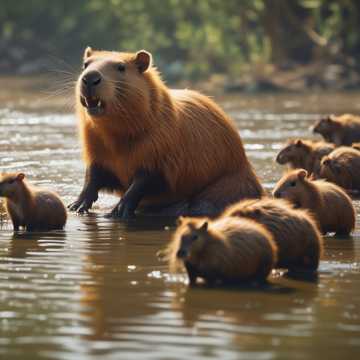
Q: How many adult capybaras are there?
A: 1